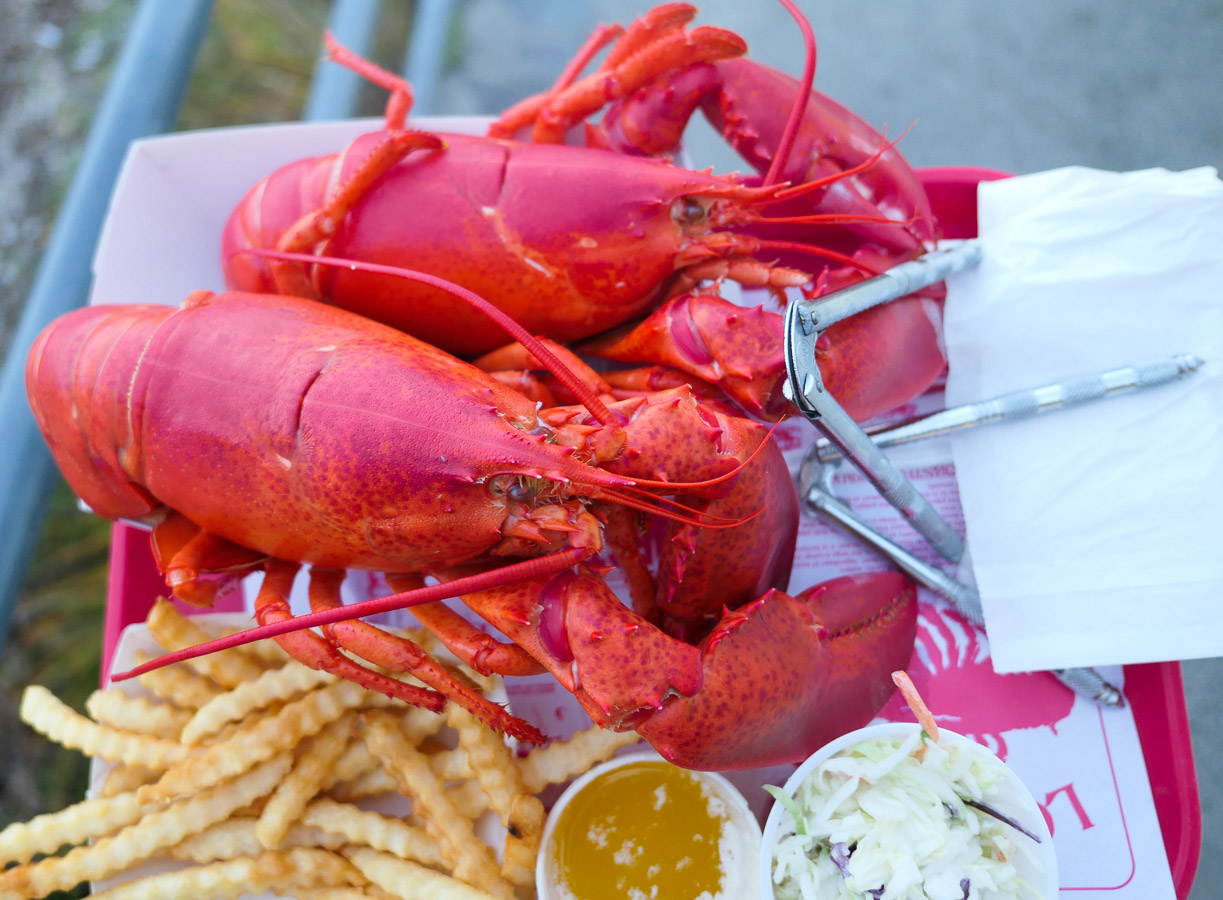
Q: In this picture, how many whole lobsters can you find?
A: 2